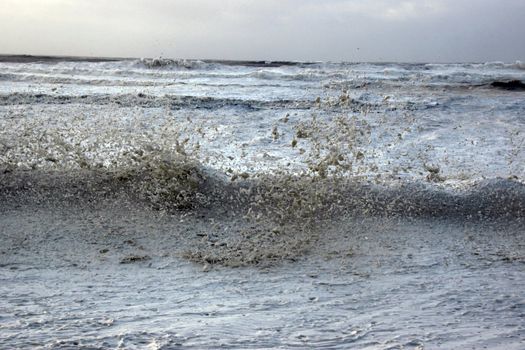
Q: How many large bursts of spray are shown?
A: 2